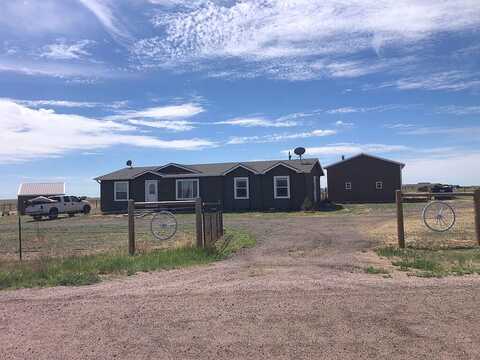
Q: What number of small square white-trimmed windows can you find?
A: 2